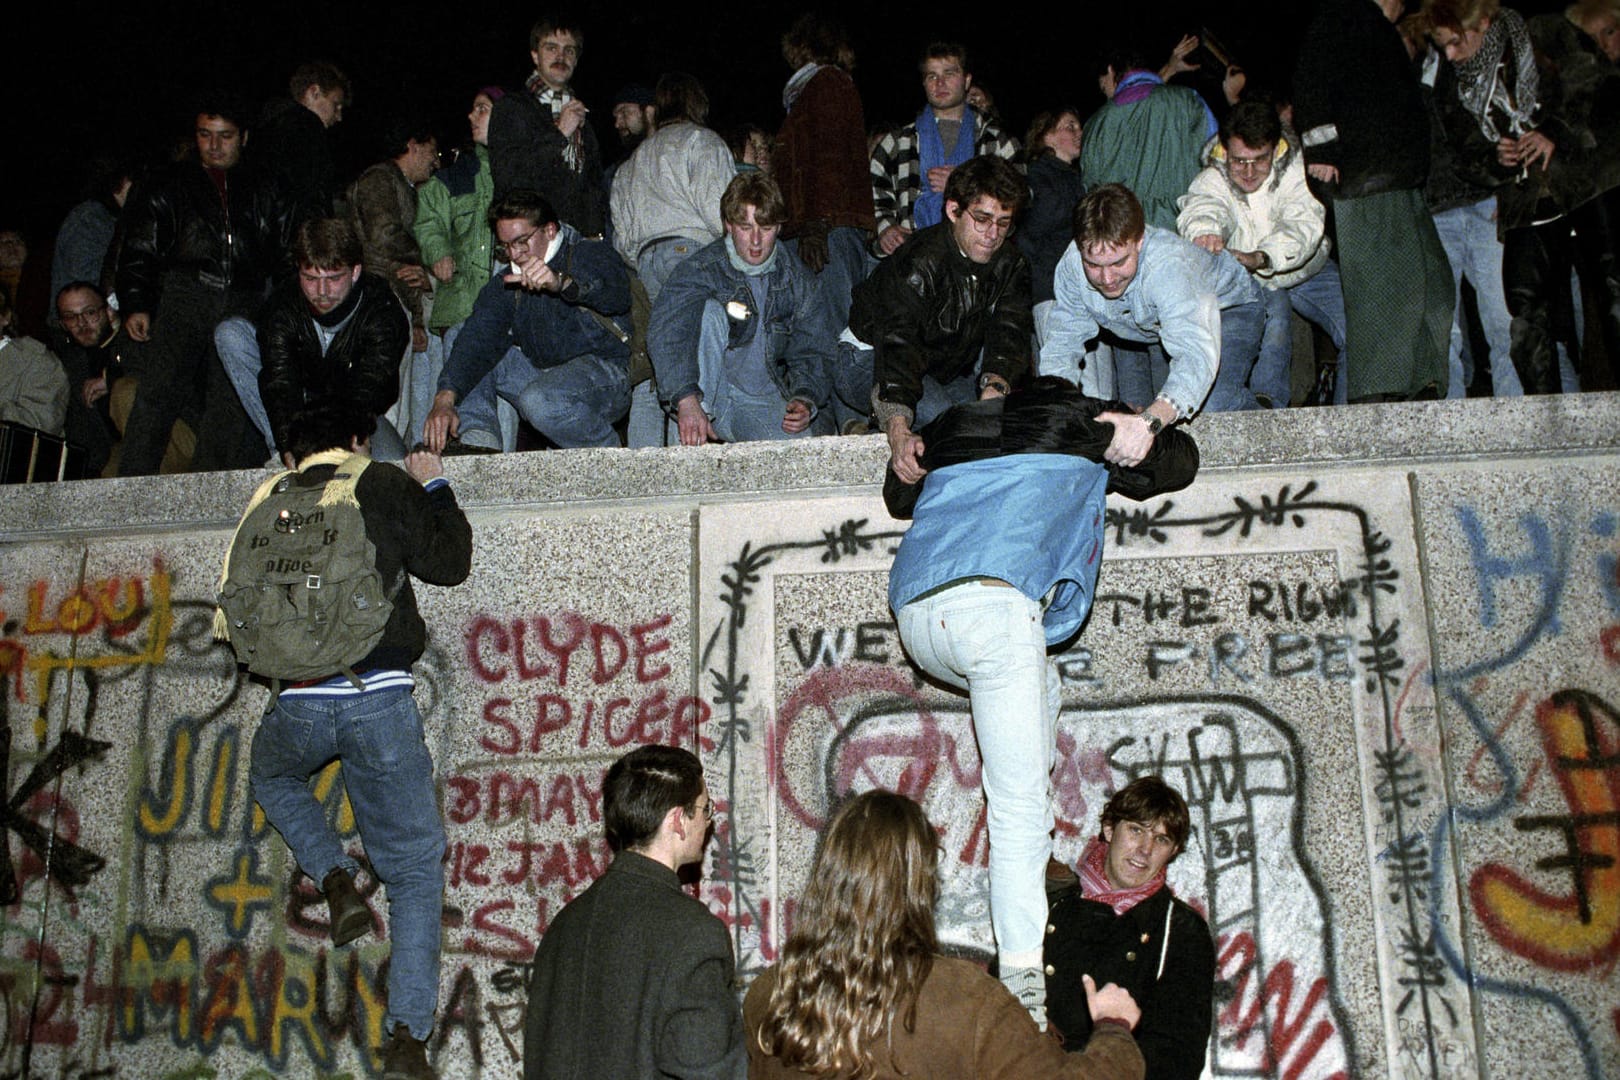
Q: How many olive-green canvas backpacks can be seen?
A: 1